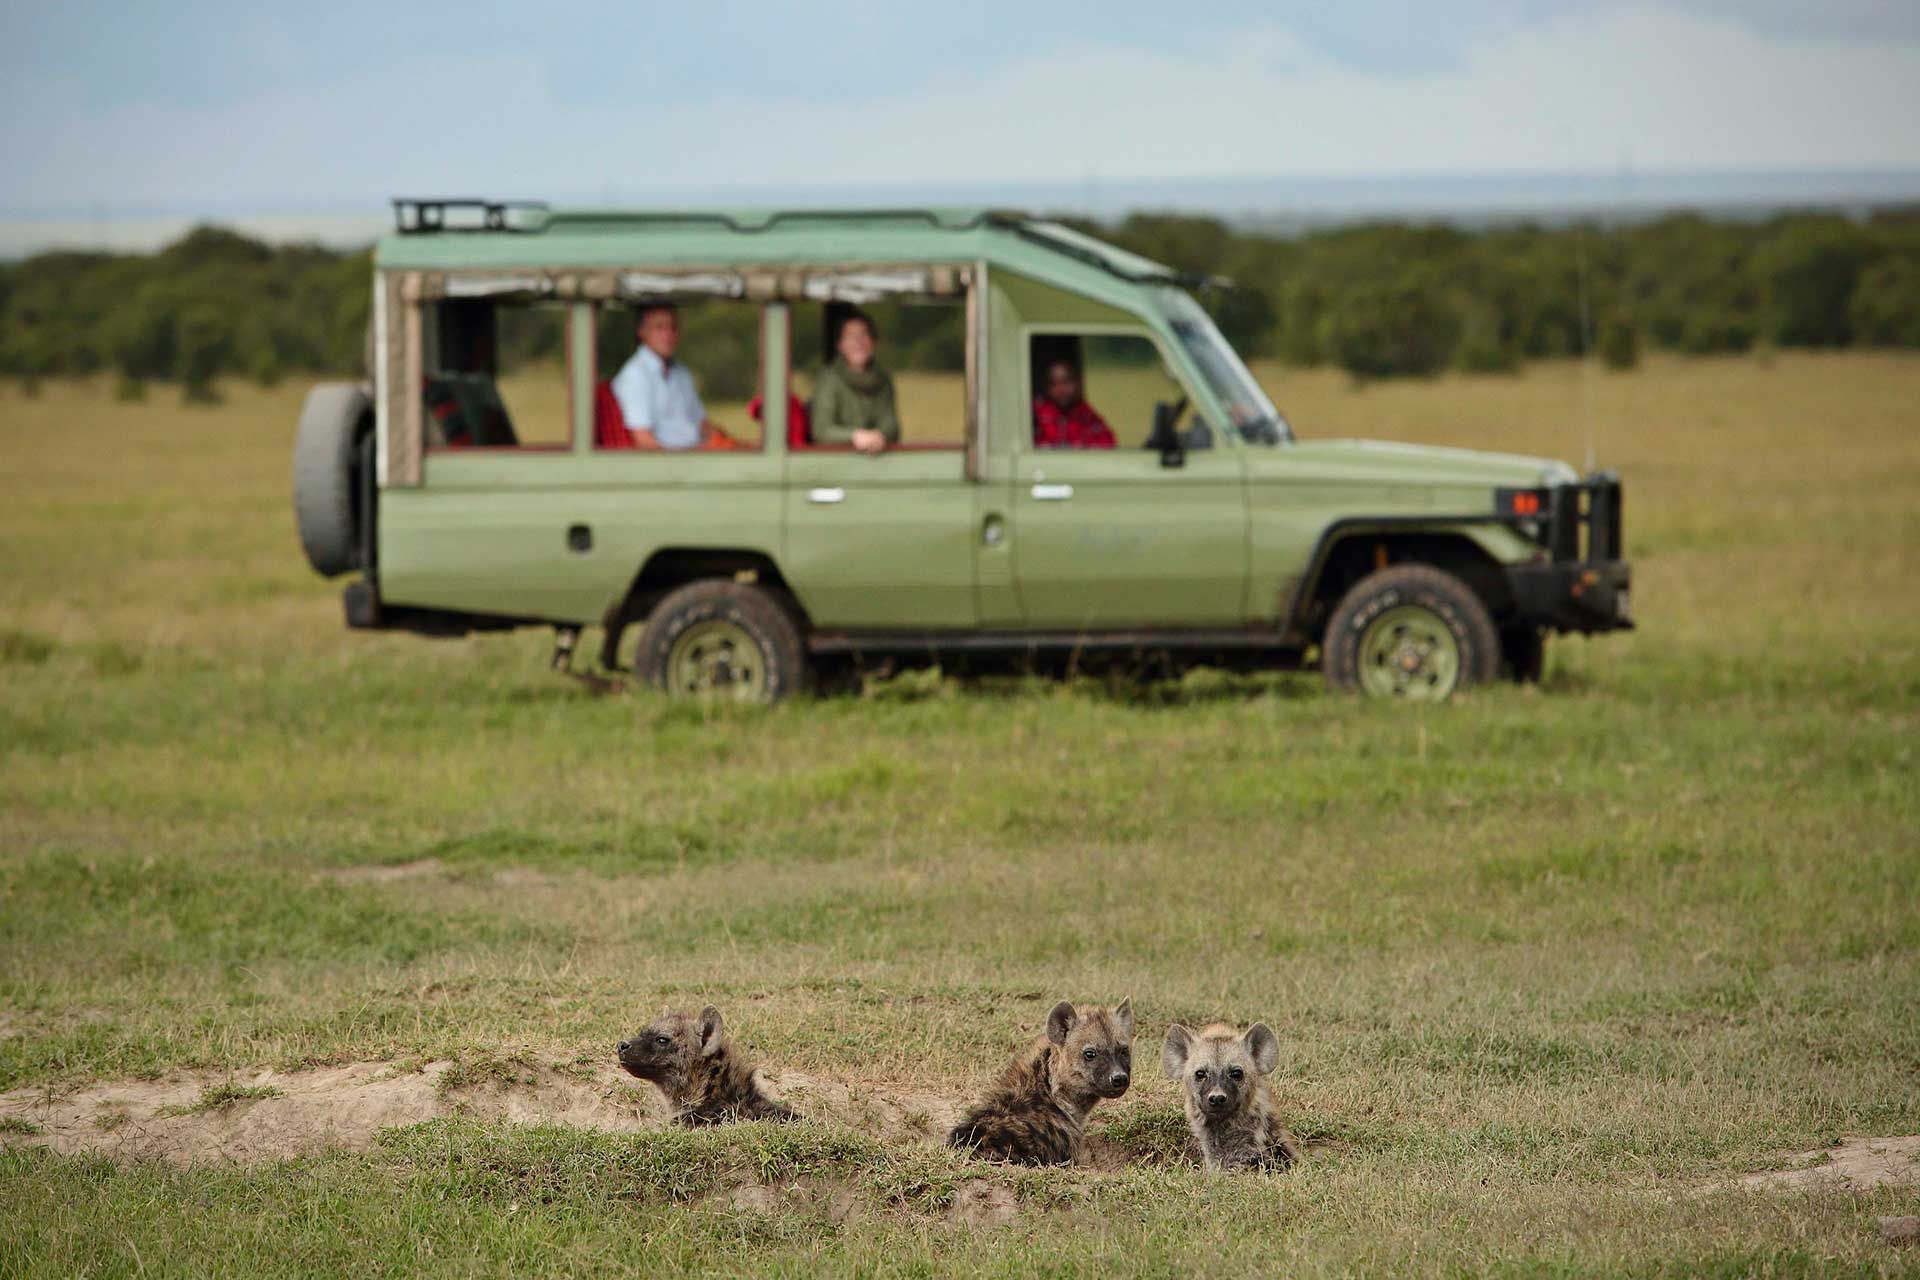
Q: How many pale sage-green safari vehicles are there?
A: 1